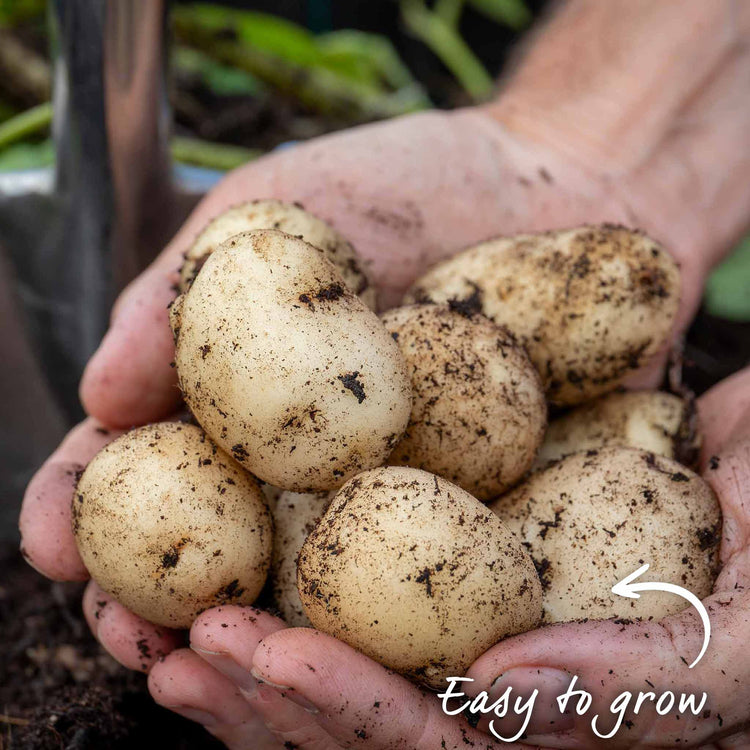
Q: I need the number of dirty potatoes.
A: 9